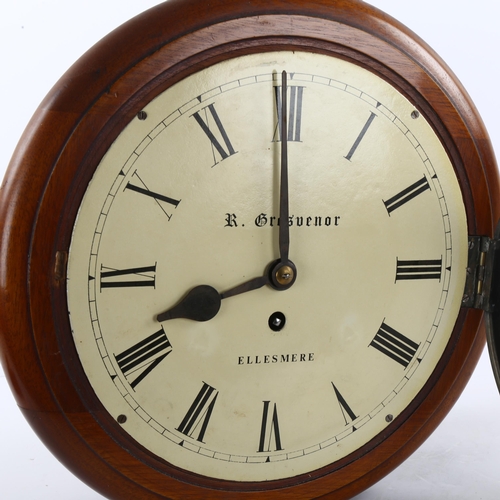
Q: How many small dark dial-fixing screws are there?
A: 4